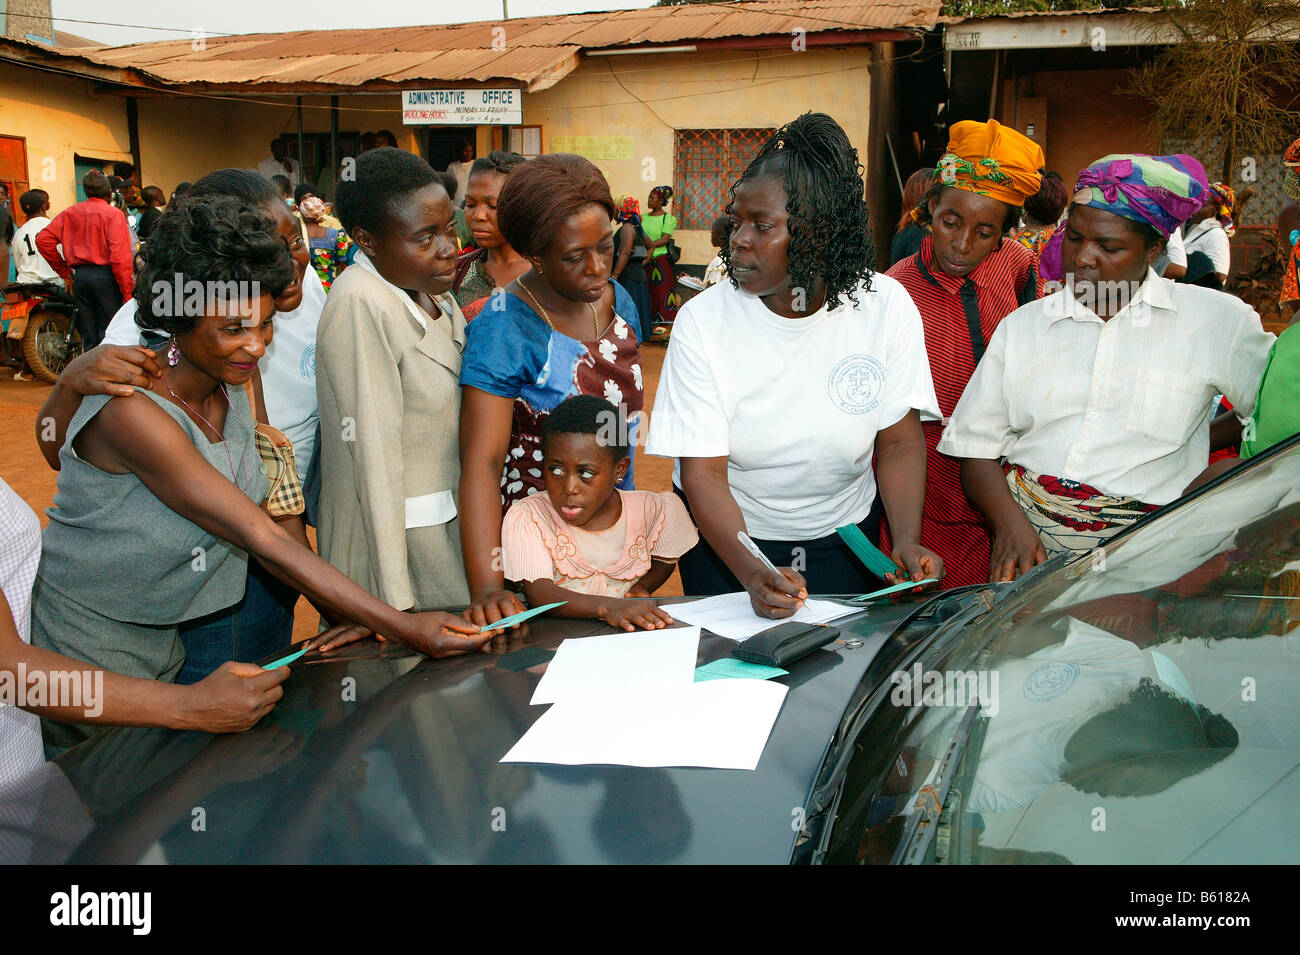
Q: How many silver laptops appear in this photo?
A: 0